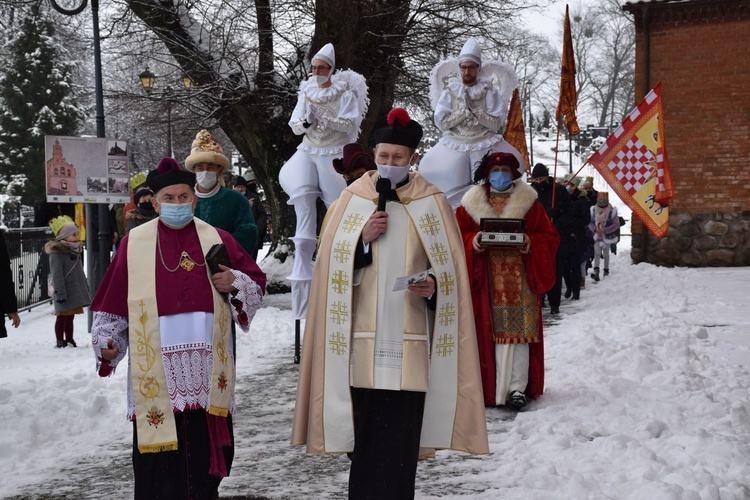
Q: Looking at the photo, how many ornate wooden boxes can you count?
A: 1